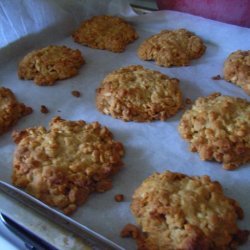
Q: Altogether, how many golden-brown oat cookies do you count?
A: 9